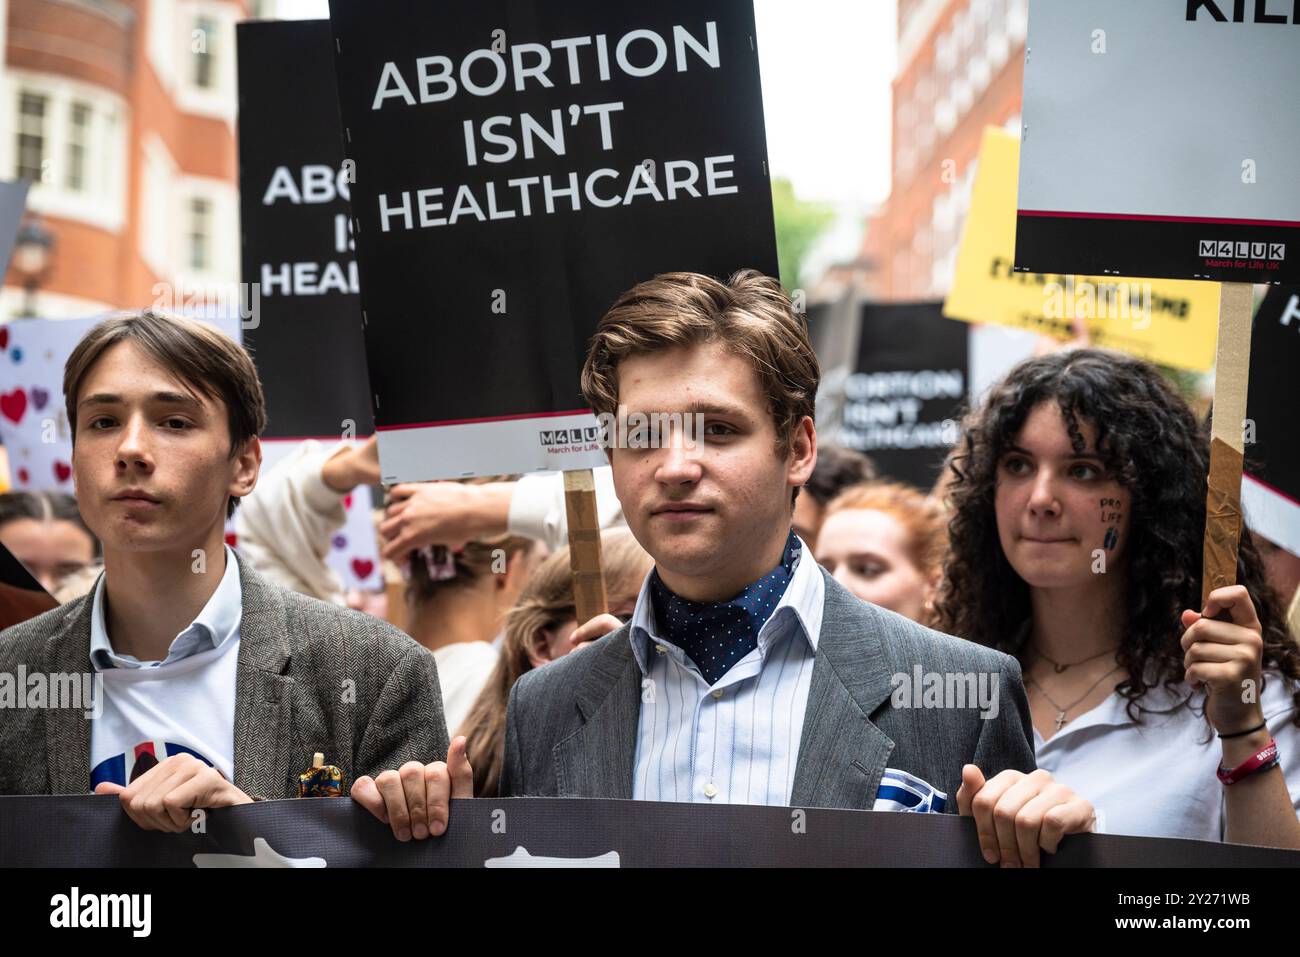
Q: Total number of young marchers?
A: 3